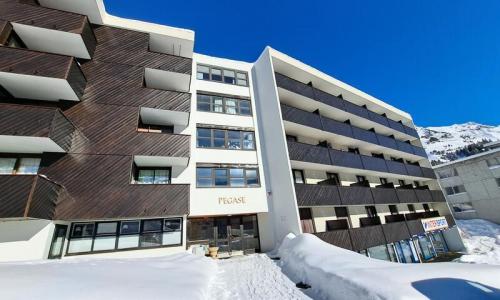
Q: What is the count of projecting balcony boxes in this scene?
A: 4